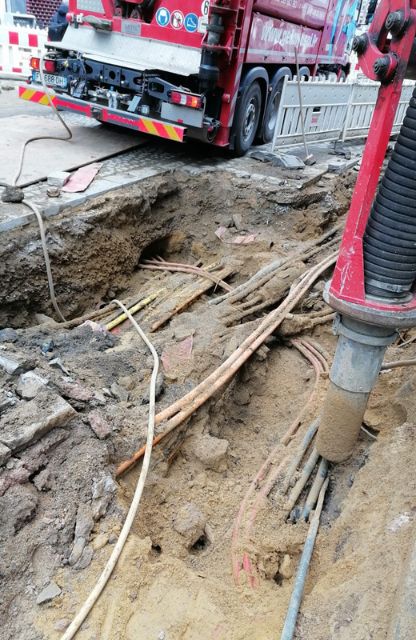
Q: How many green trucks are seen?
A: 0